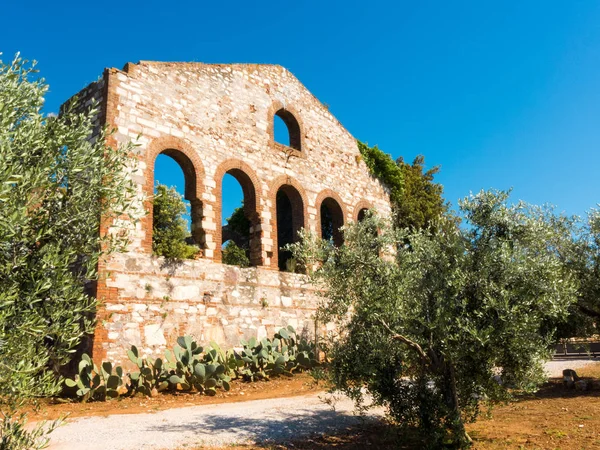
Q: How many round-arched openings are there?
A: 6